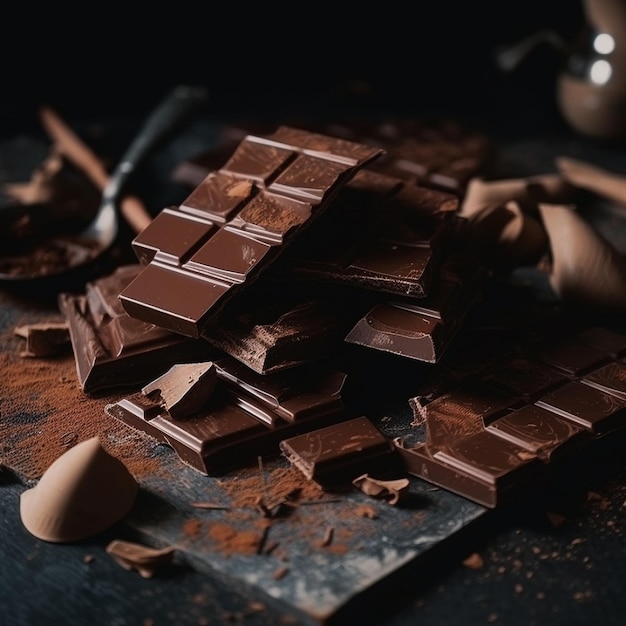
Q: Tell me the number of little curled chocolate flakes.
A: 2